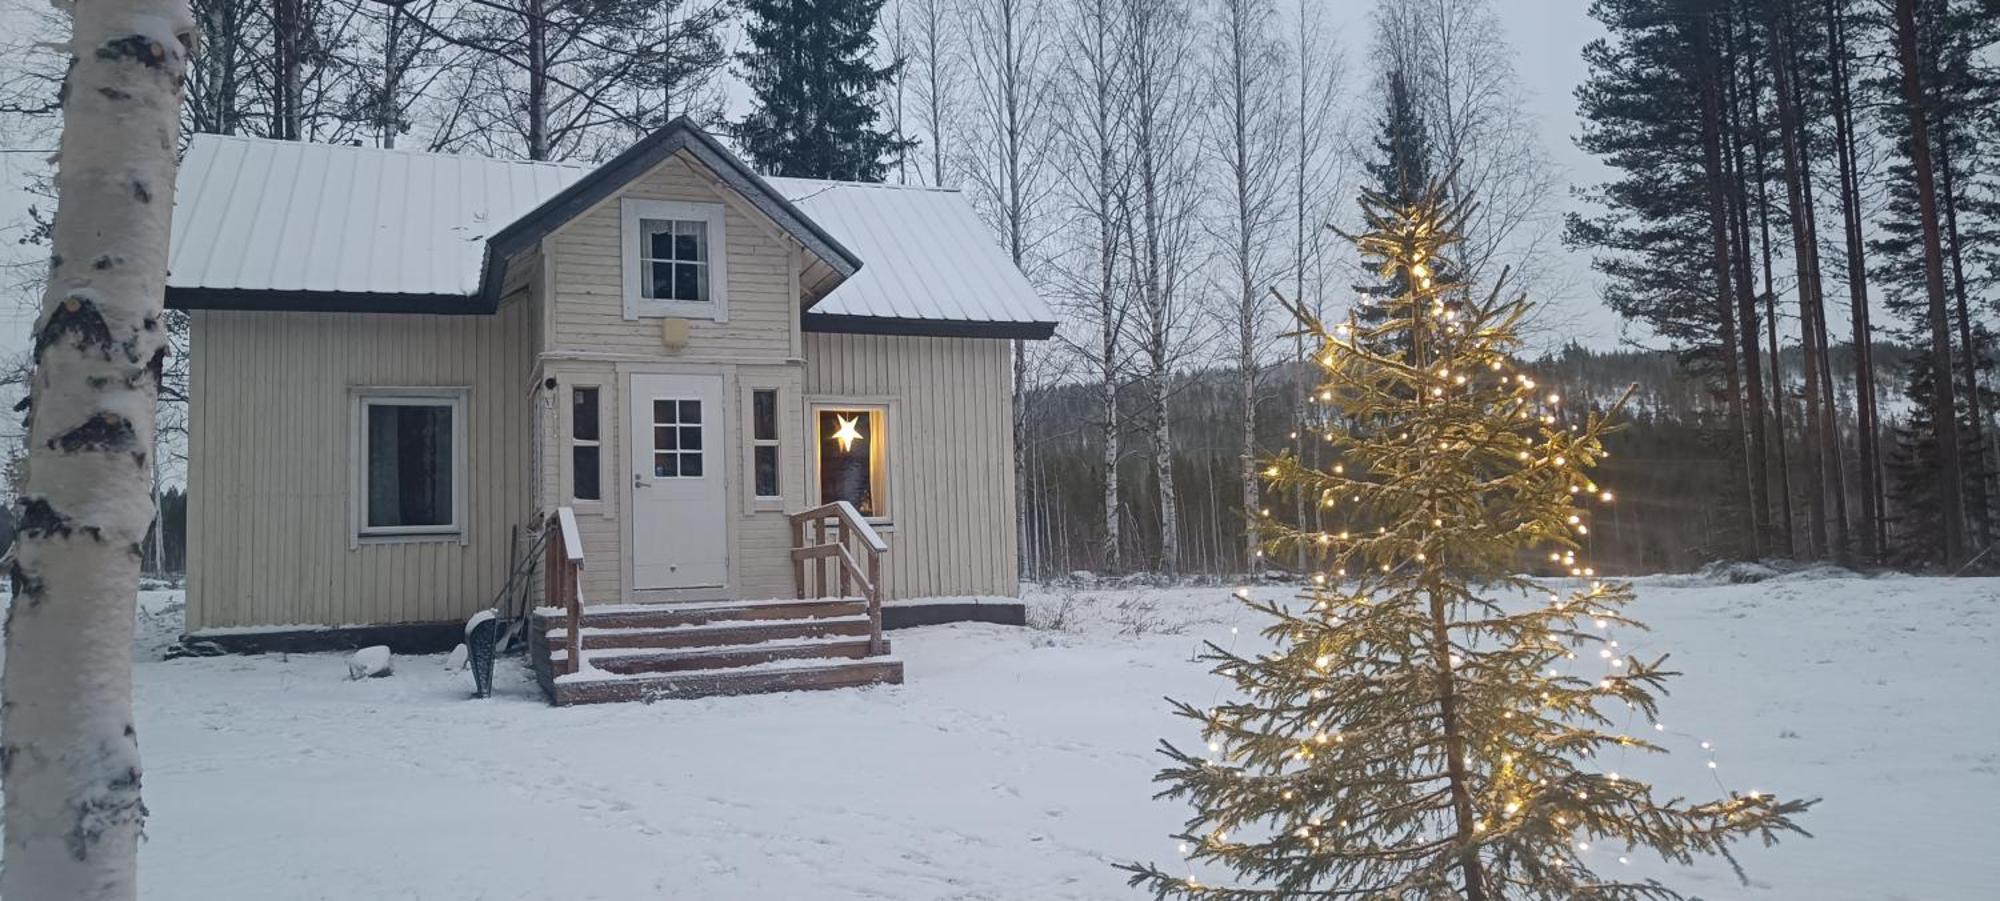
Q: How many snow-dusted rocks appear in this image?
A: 2